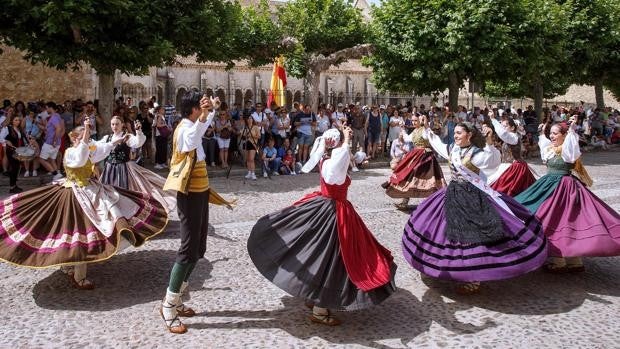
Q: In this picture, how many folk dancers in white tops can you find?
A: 8